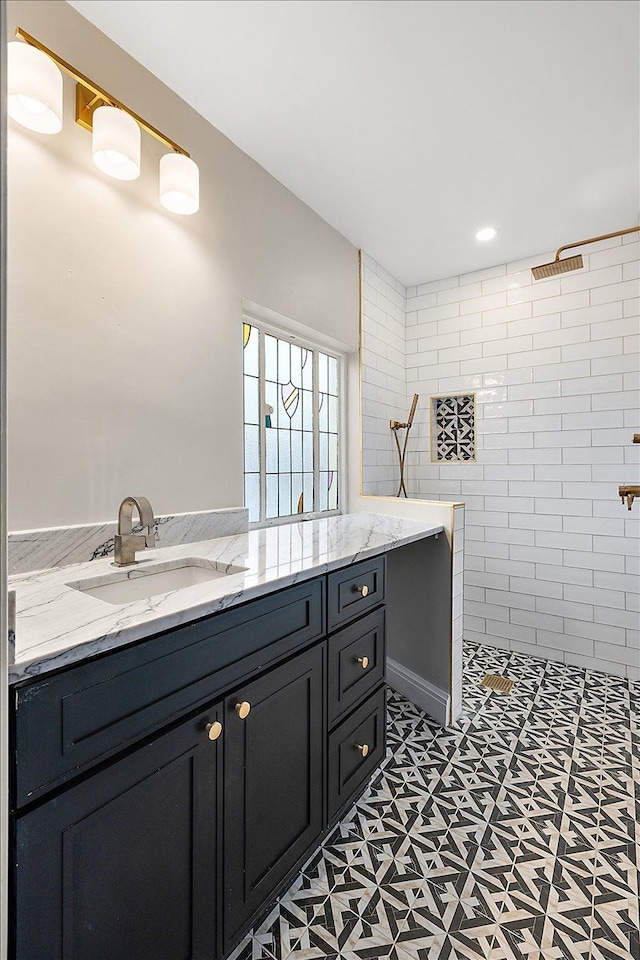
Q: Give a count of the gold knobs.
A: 5